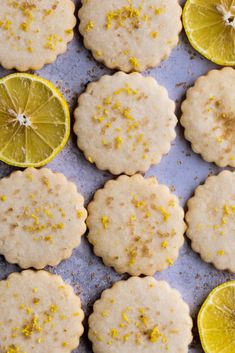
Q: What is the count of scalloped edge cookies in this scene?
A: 9